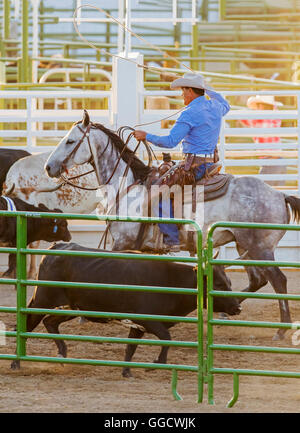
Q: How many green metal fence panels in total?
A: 2